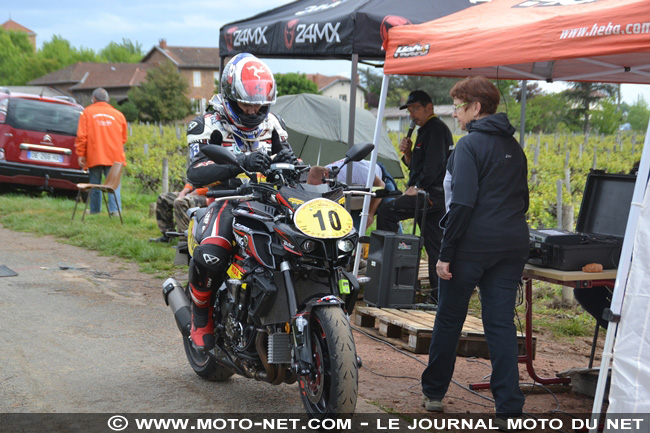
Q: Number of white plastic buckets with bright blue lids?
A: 0